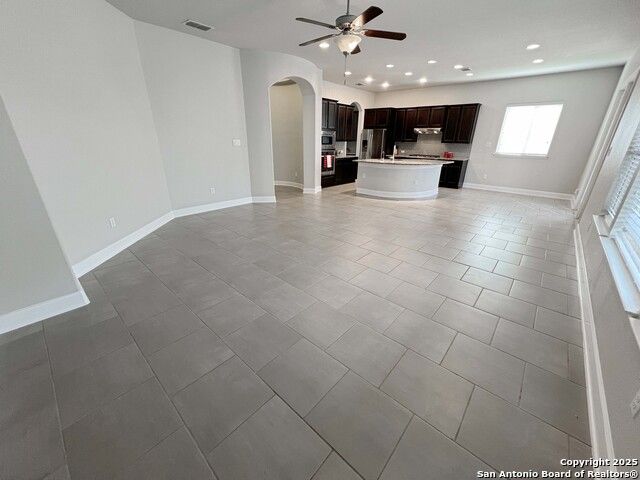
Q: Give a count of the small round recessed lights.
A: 12